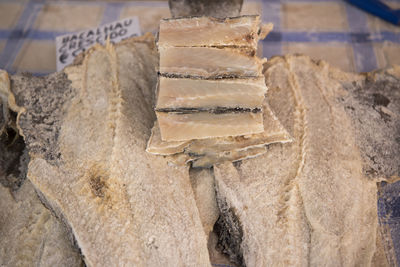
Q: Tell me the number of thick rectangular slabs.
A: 4